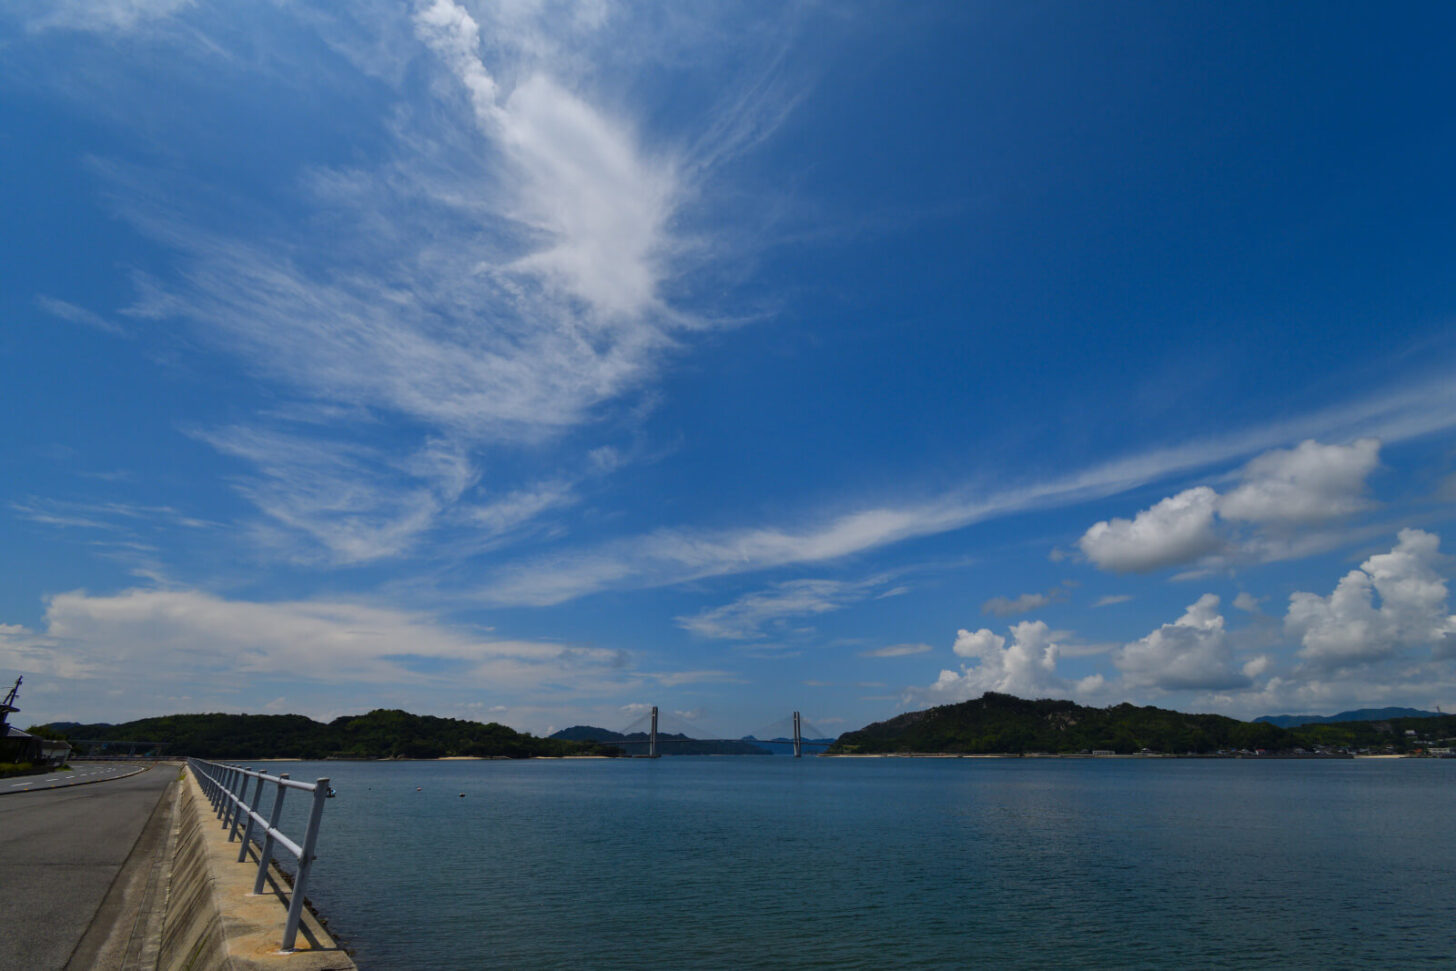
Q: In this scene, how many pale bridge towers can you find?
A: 2